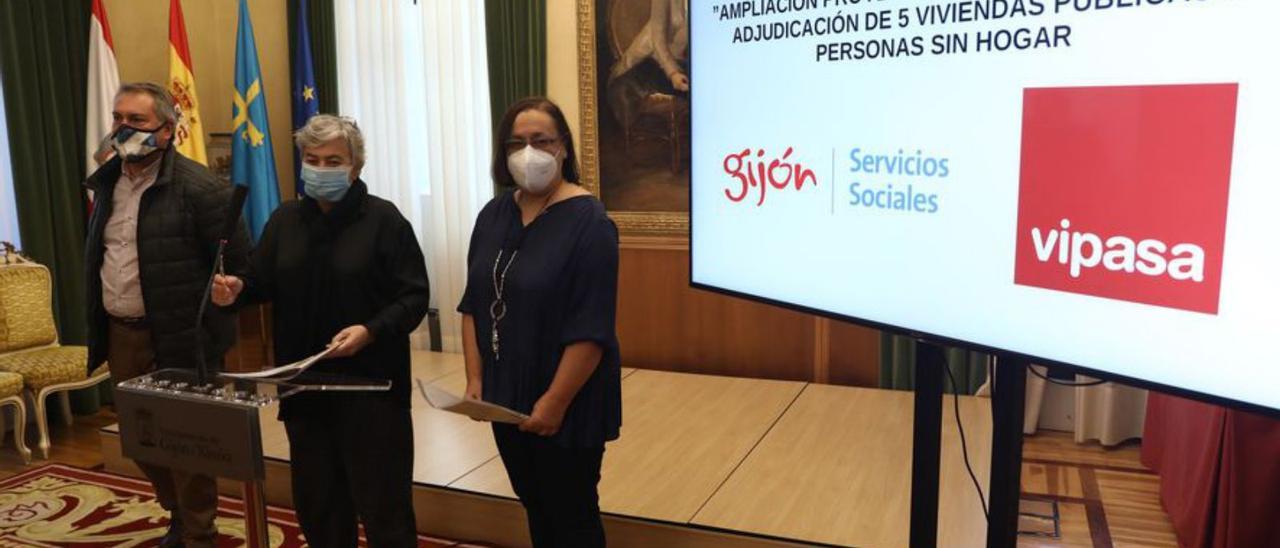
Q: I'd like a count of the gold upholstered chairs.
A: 2